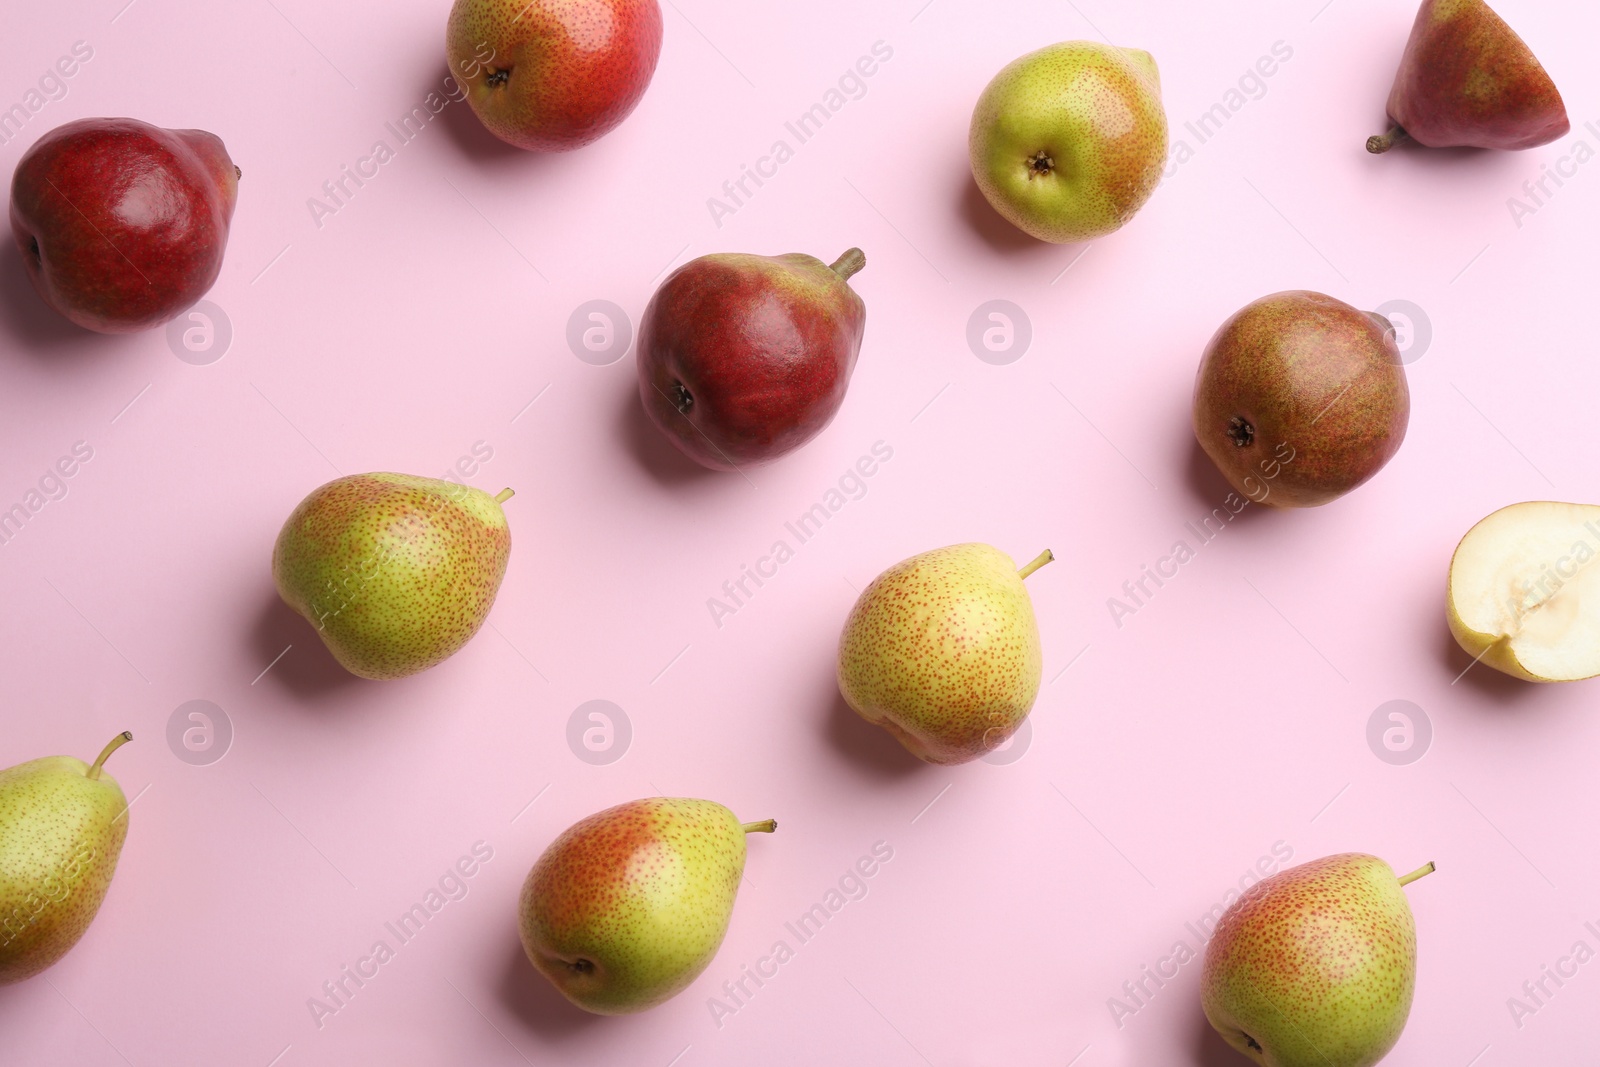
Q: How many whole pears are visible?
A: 10